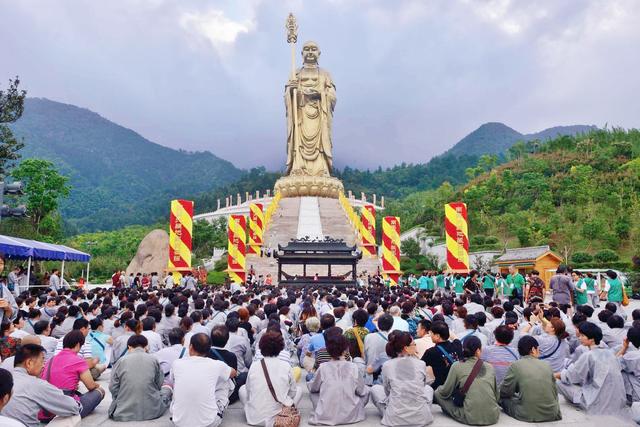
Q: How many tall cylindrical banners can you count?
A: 6